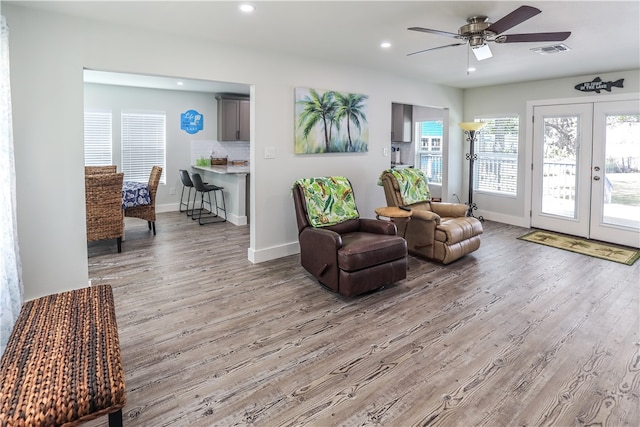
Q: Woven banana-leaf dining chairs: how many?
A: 3